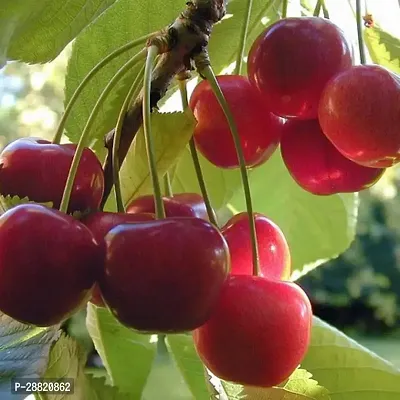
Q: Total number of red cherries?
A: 11